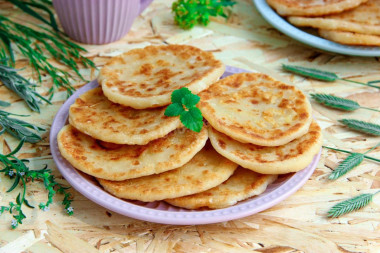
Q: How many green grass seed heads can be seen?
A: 5